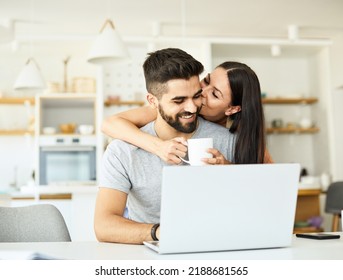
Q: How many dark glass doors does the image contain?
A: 1